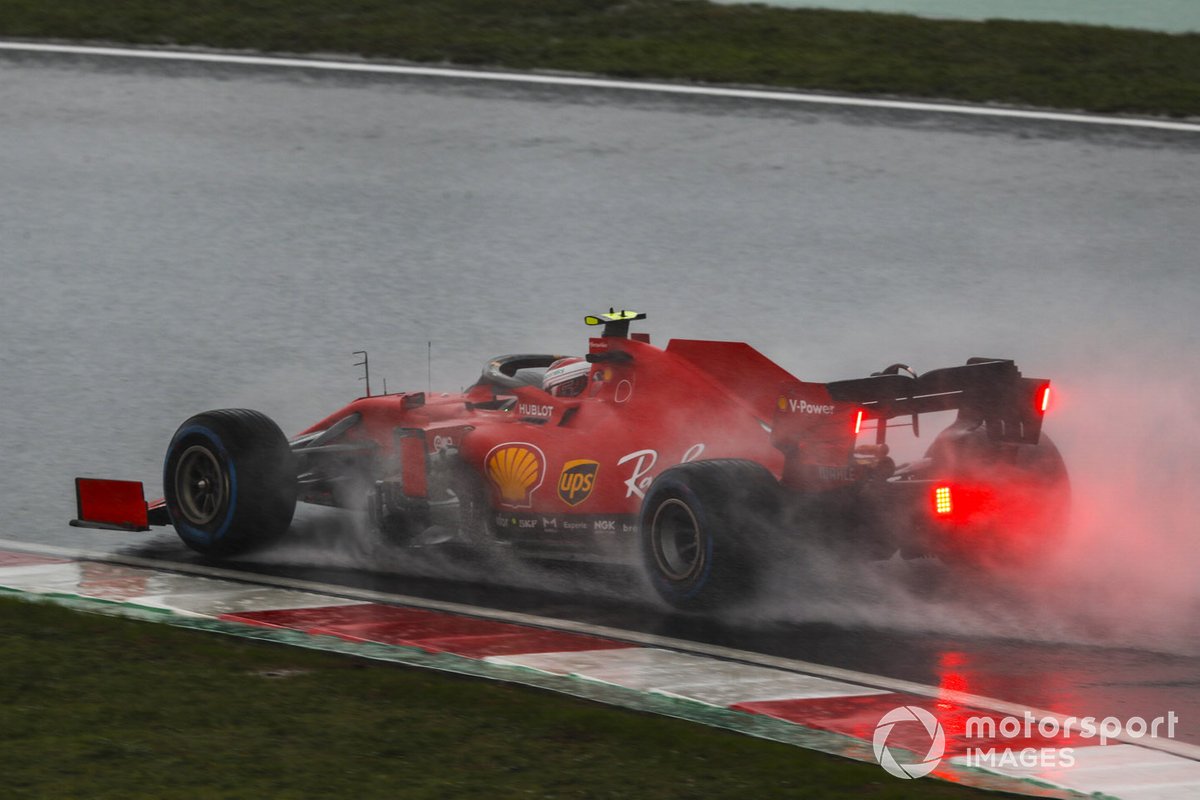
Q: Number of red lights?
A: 3